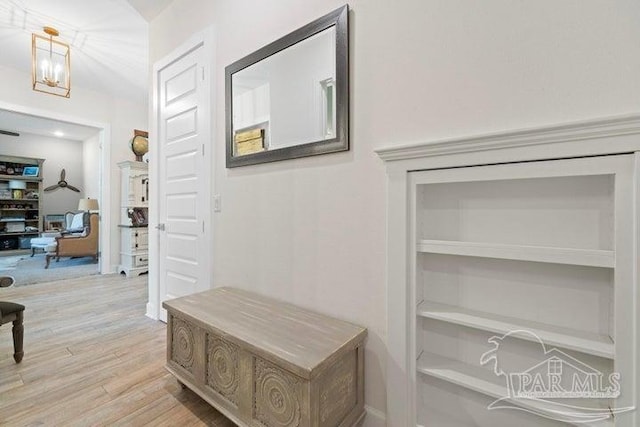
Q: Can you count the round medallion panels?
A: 3